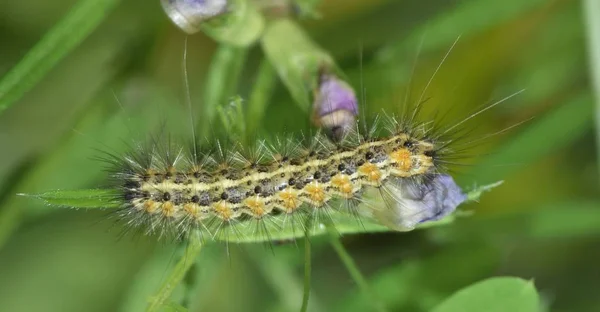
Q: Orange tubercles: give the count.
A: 10